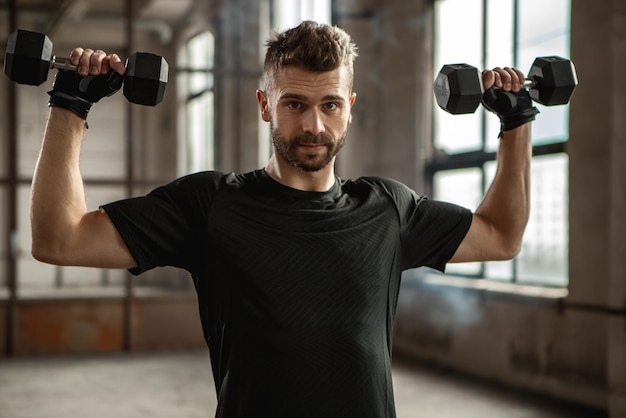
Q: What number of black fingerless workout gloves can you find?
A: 2